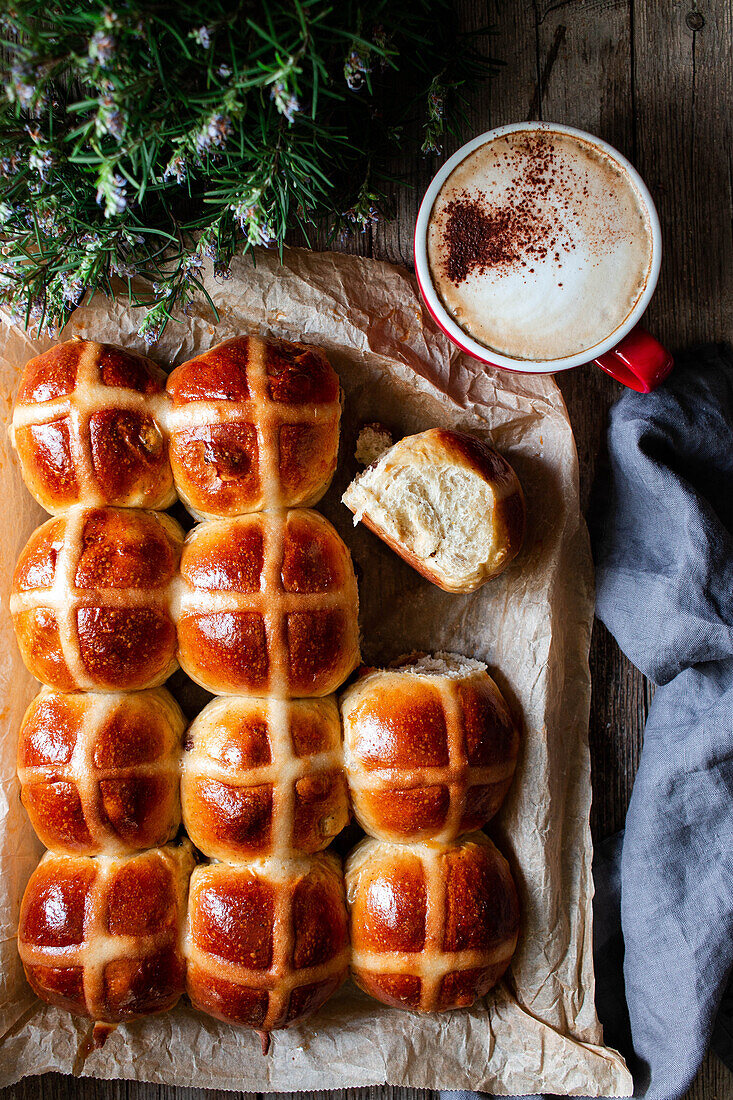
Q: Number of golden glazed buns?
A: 11